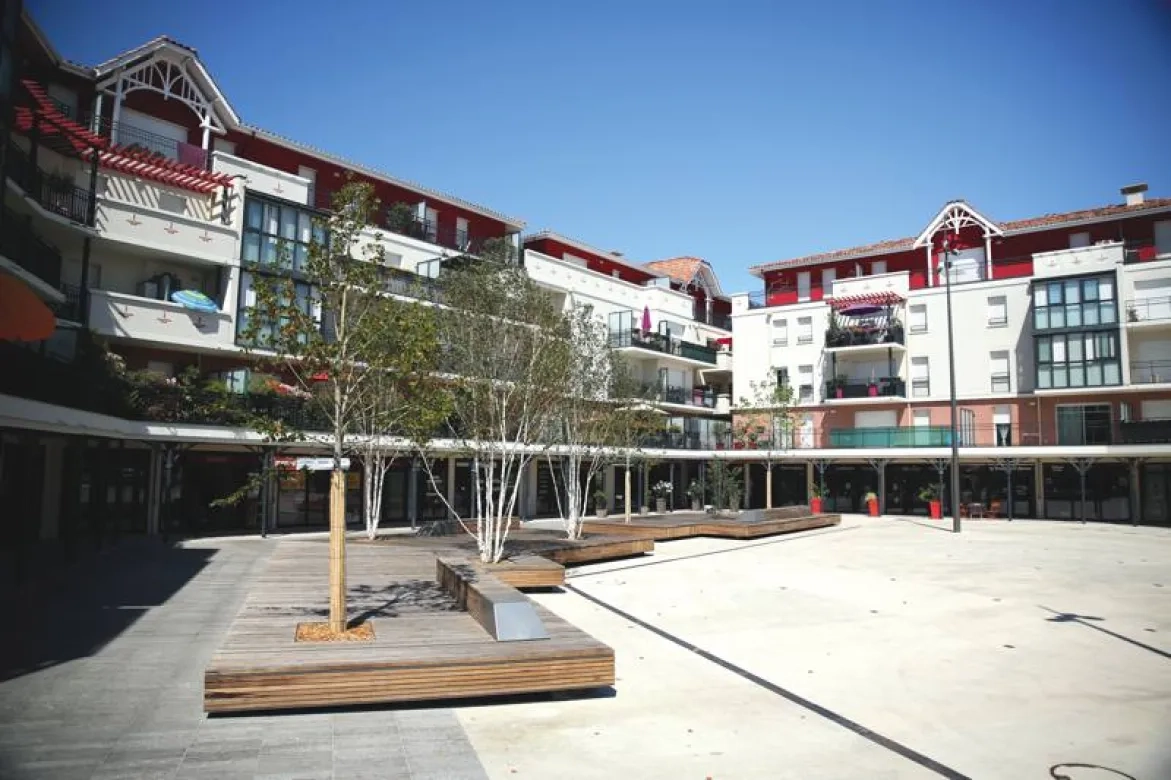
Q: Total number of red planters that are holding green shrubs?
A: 3